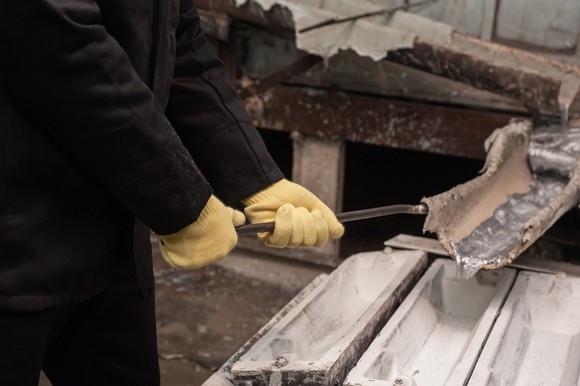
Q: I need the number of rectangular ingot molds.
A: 3